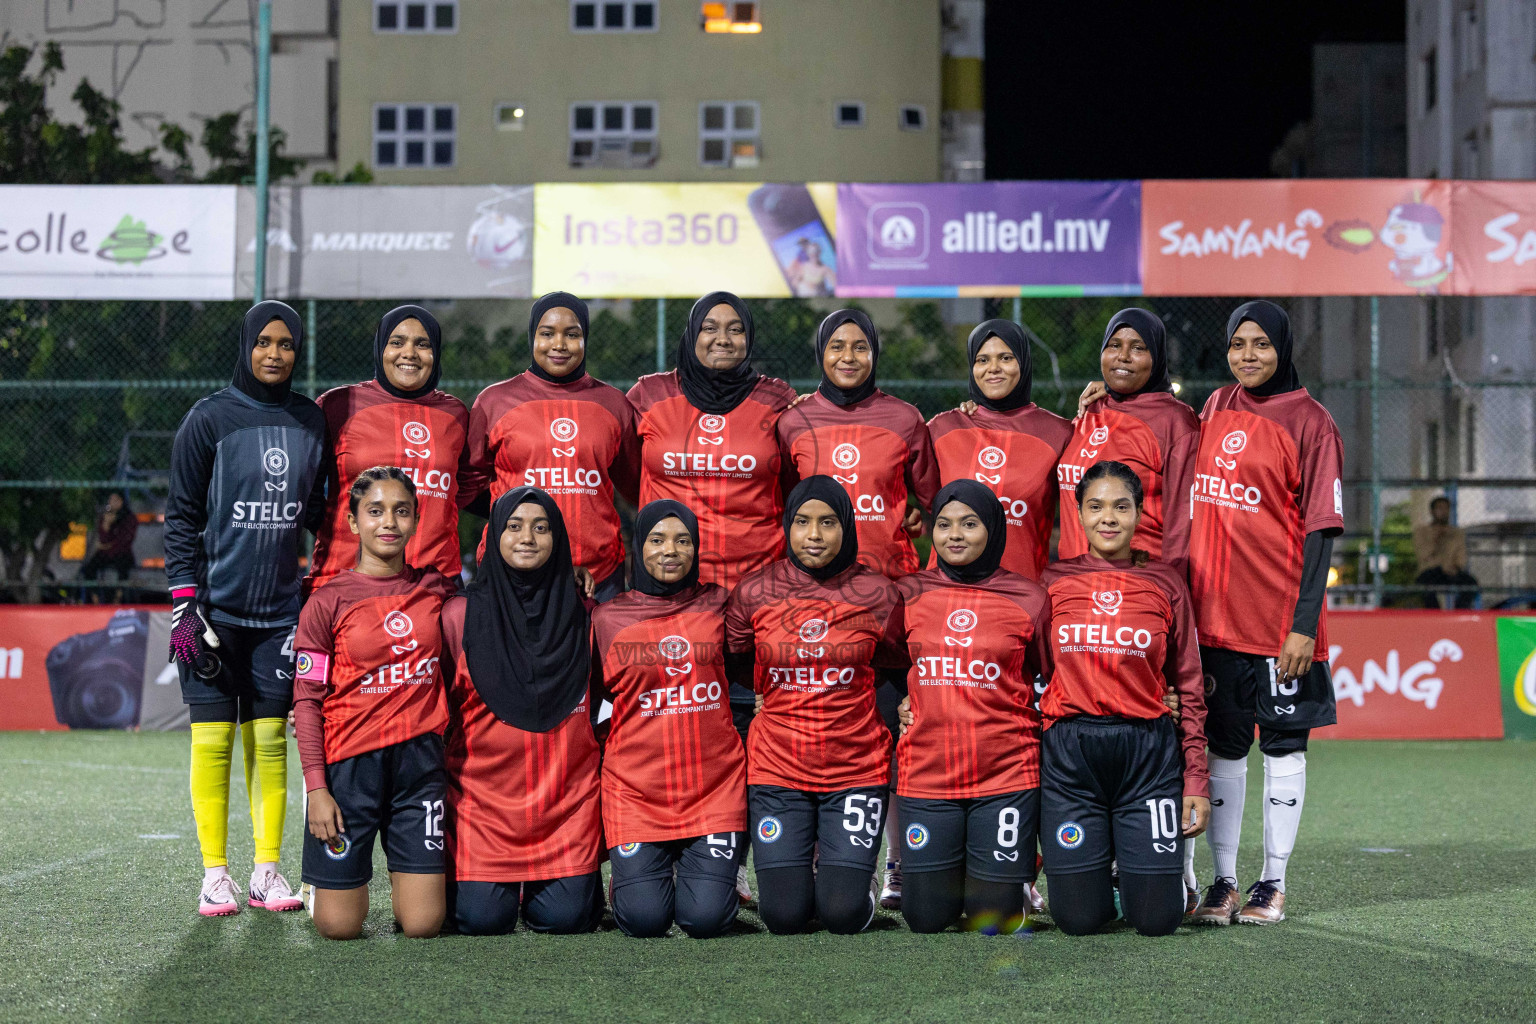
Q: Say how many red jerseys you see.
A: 13